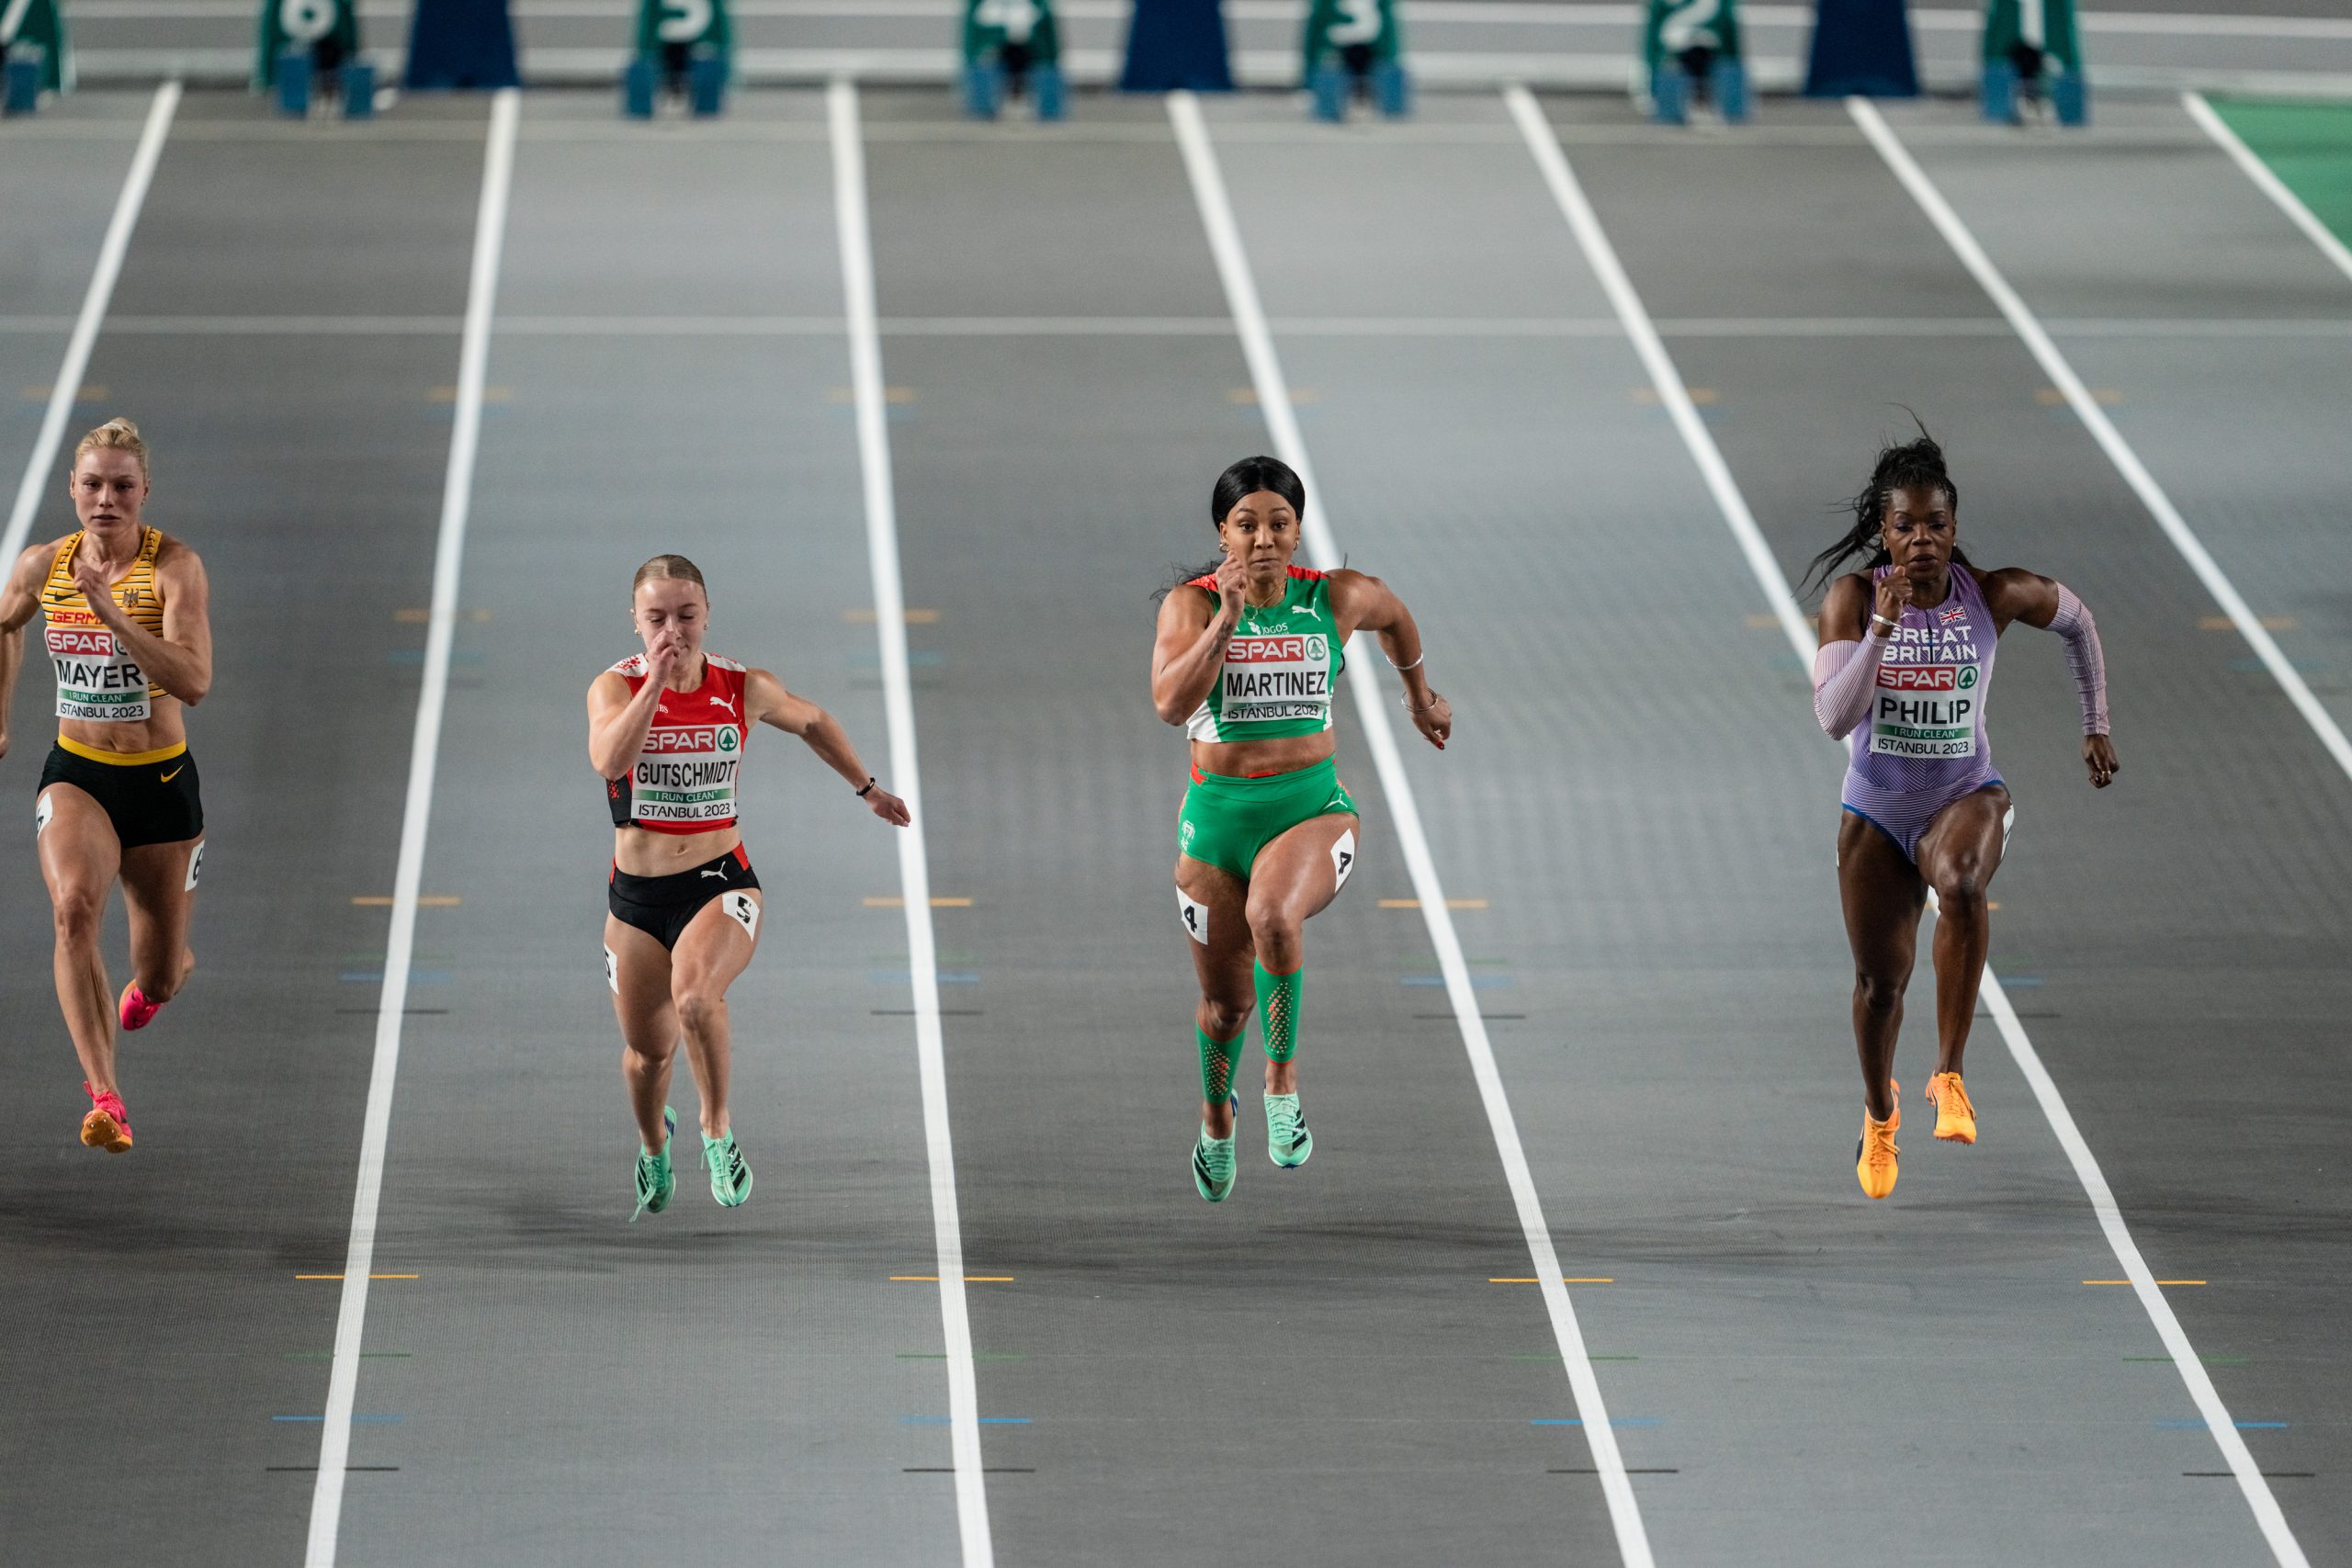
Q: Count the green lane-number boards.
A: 7